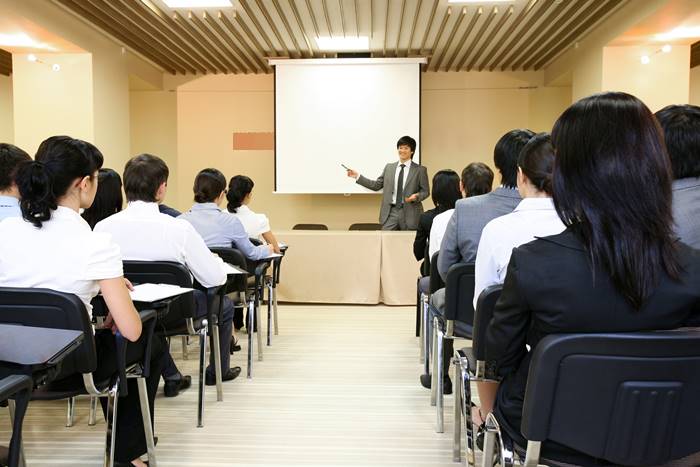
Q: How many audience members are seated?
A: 12